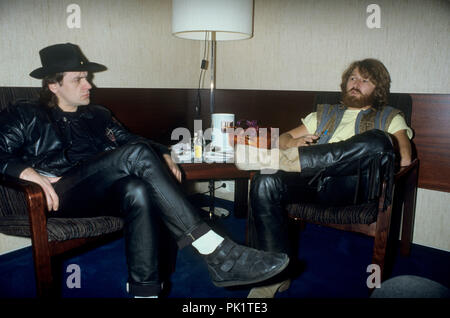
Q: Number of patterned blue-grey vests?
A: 1